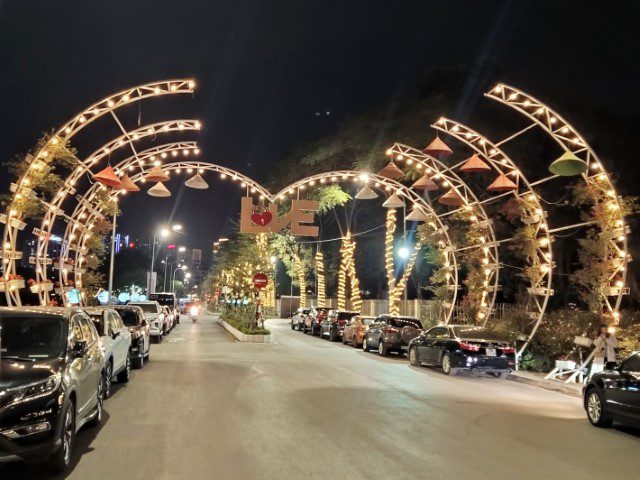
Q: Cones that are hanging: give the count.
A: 15